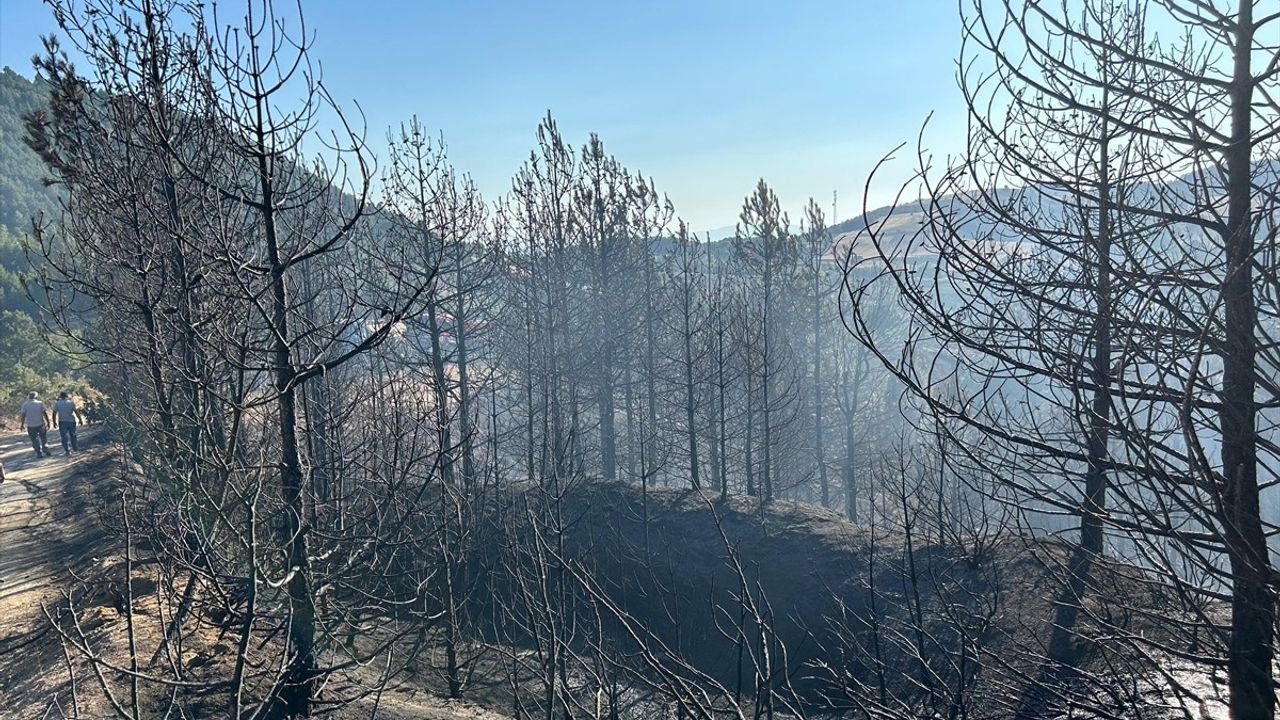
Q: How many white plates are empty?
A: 0